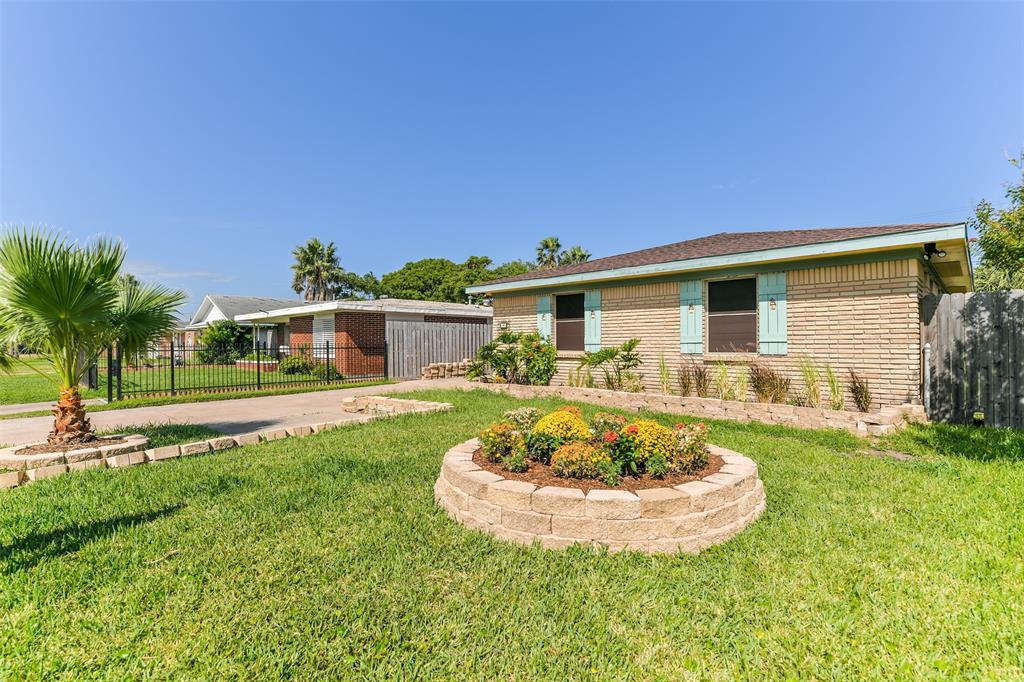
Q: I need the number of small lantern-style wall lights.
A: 4